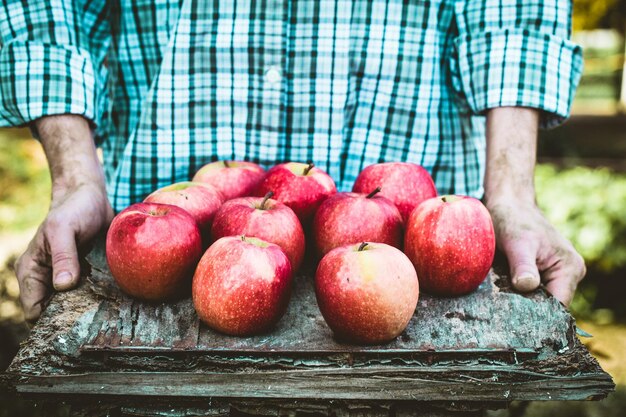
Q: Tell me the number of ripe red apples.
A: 10